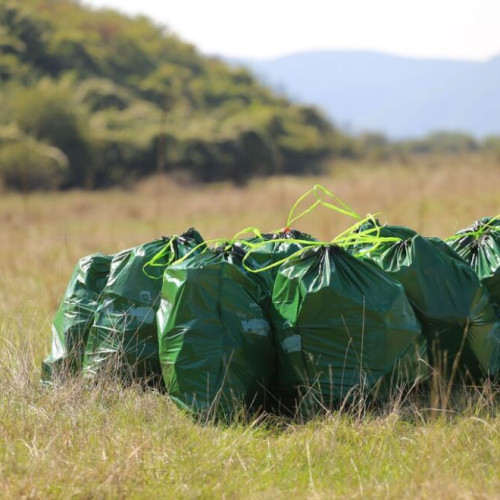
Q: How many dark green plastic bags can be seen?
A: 7